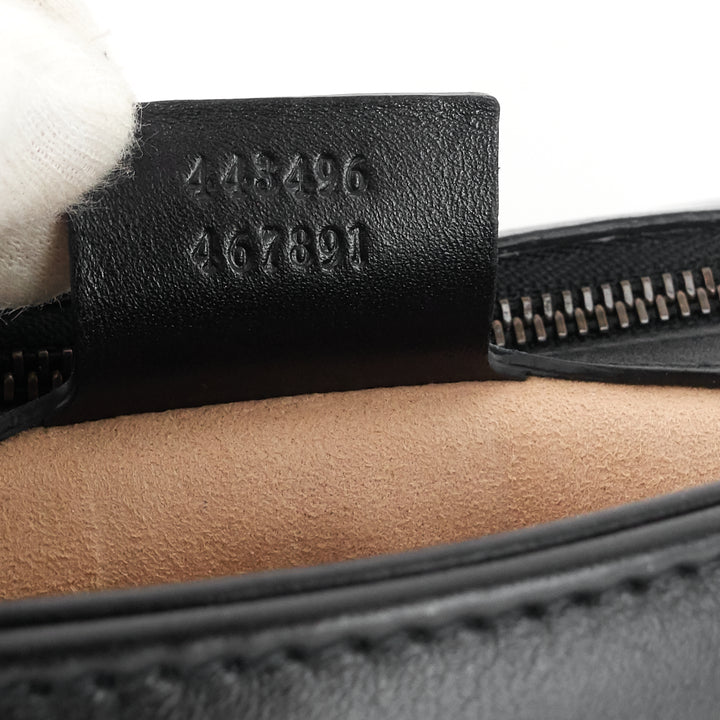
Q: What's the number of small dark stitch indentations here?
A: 12